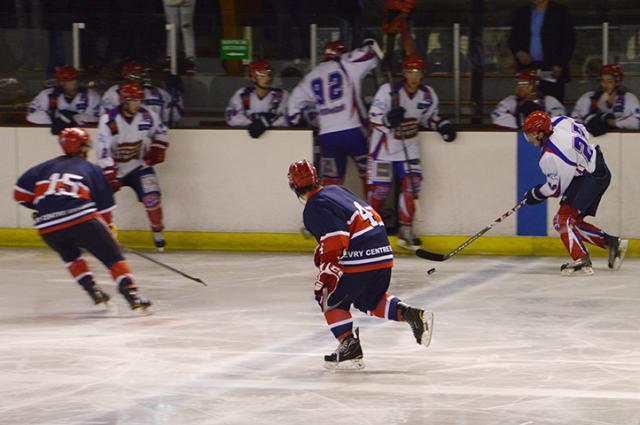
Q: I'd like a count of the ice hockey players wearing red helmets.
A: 11